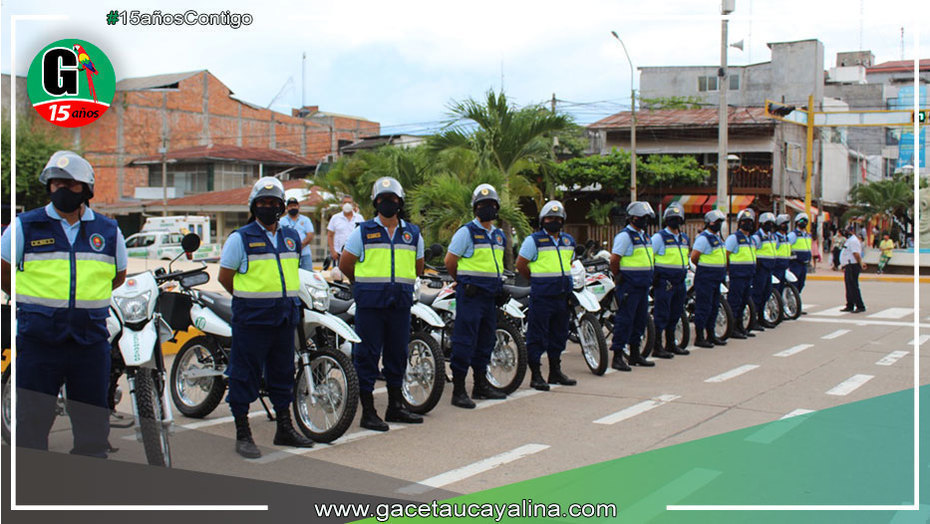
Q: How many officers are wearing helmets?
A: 12